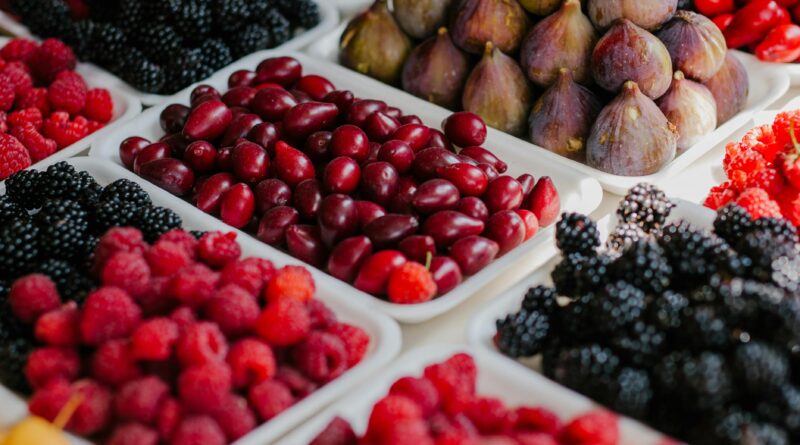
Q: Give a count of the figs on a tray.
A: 14